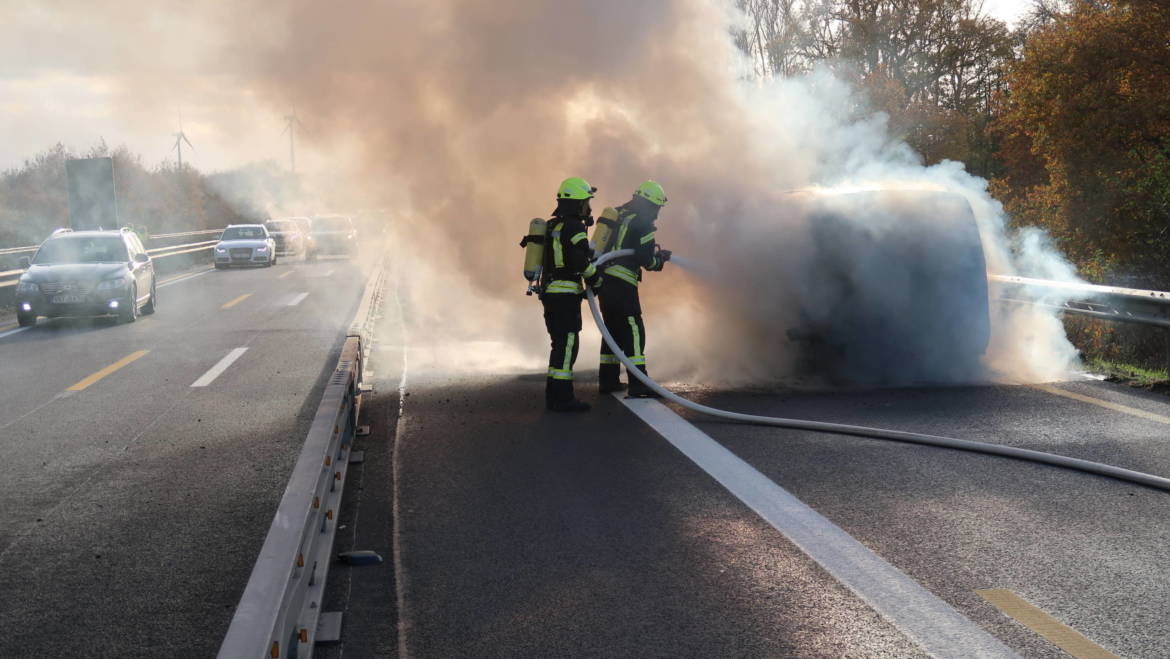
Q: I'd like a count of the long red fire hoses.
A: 0